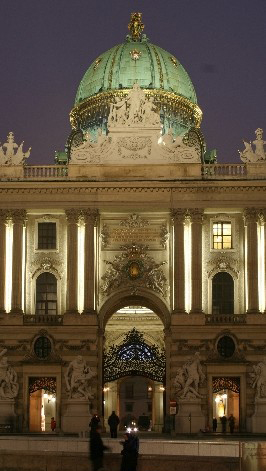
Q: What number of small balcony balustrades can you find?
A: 2